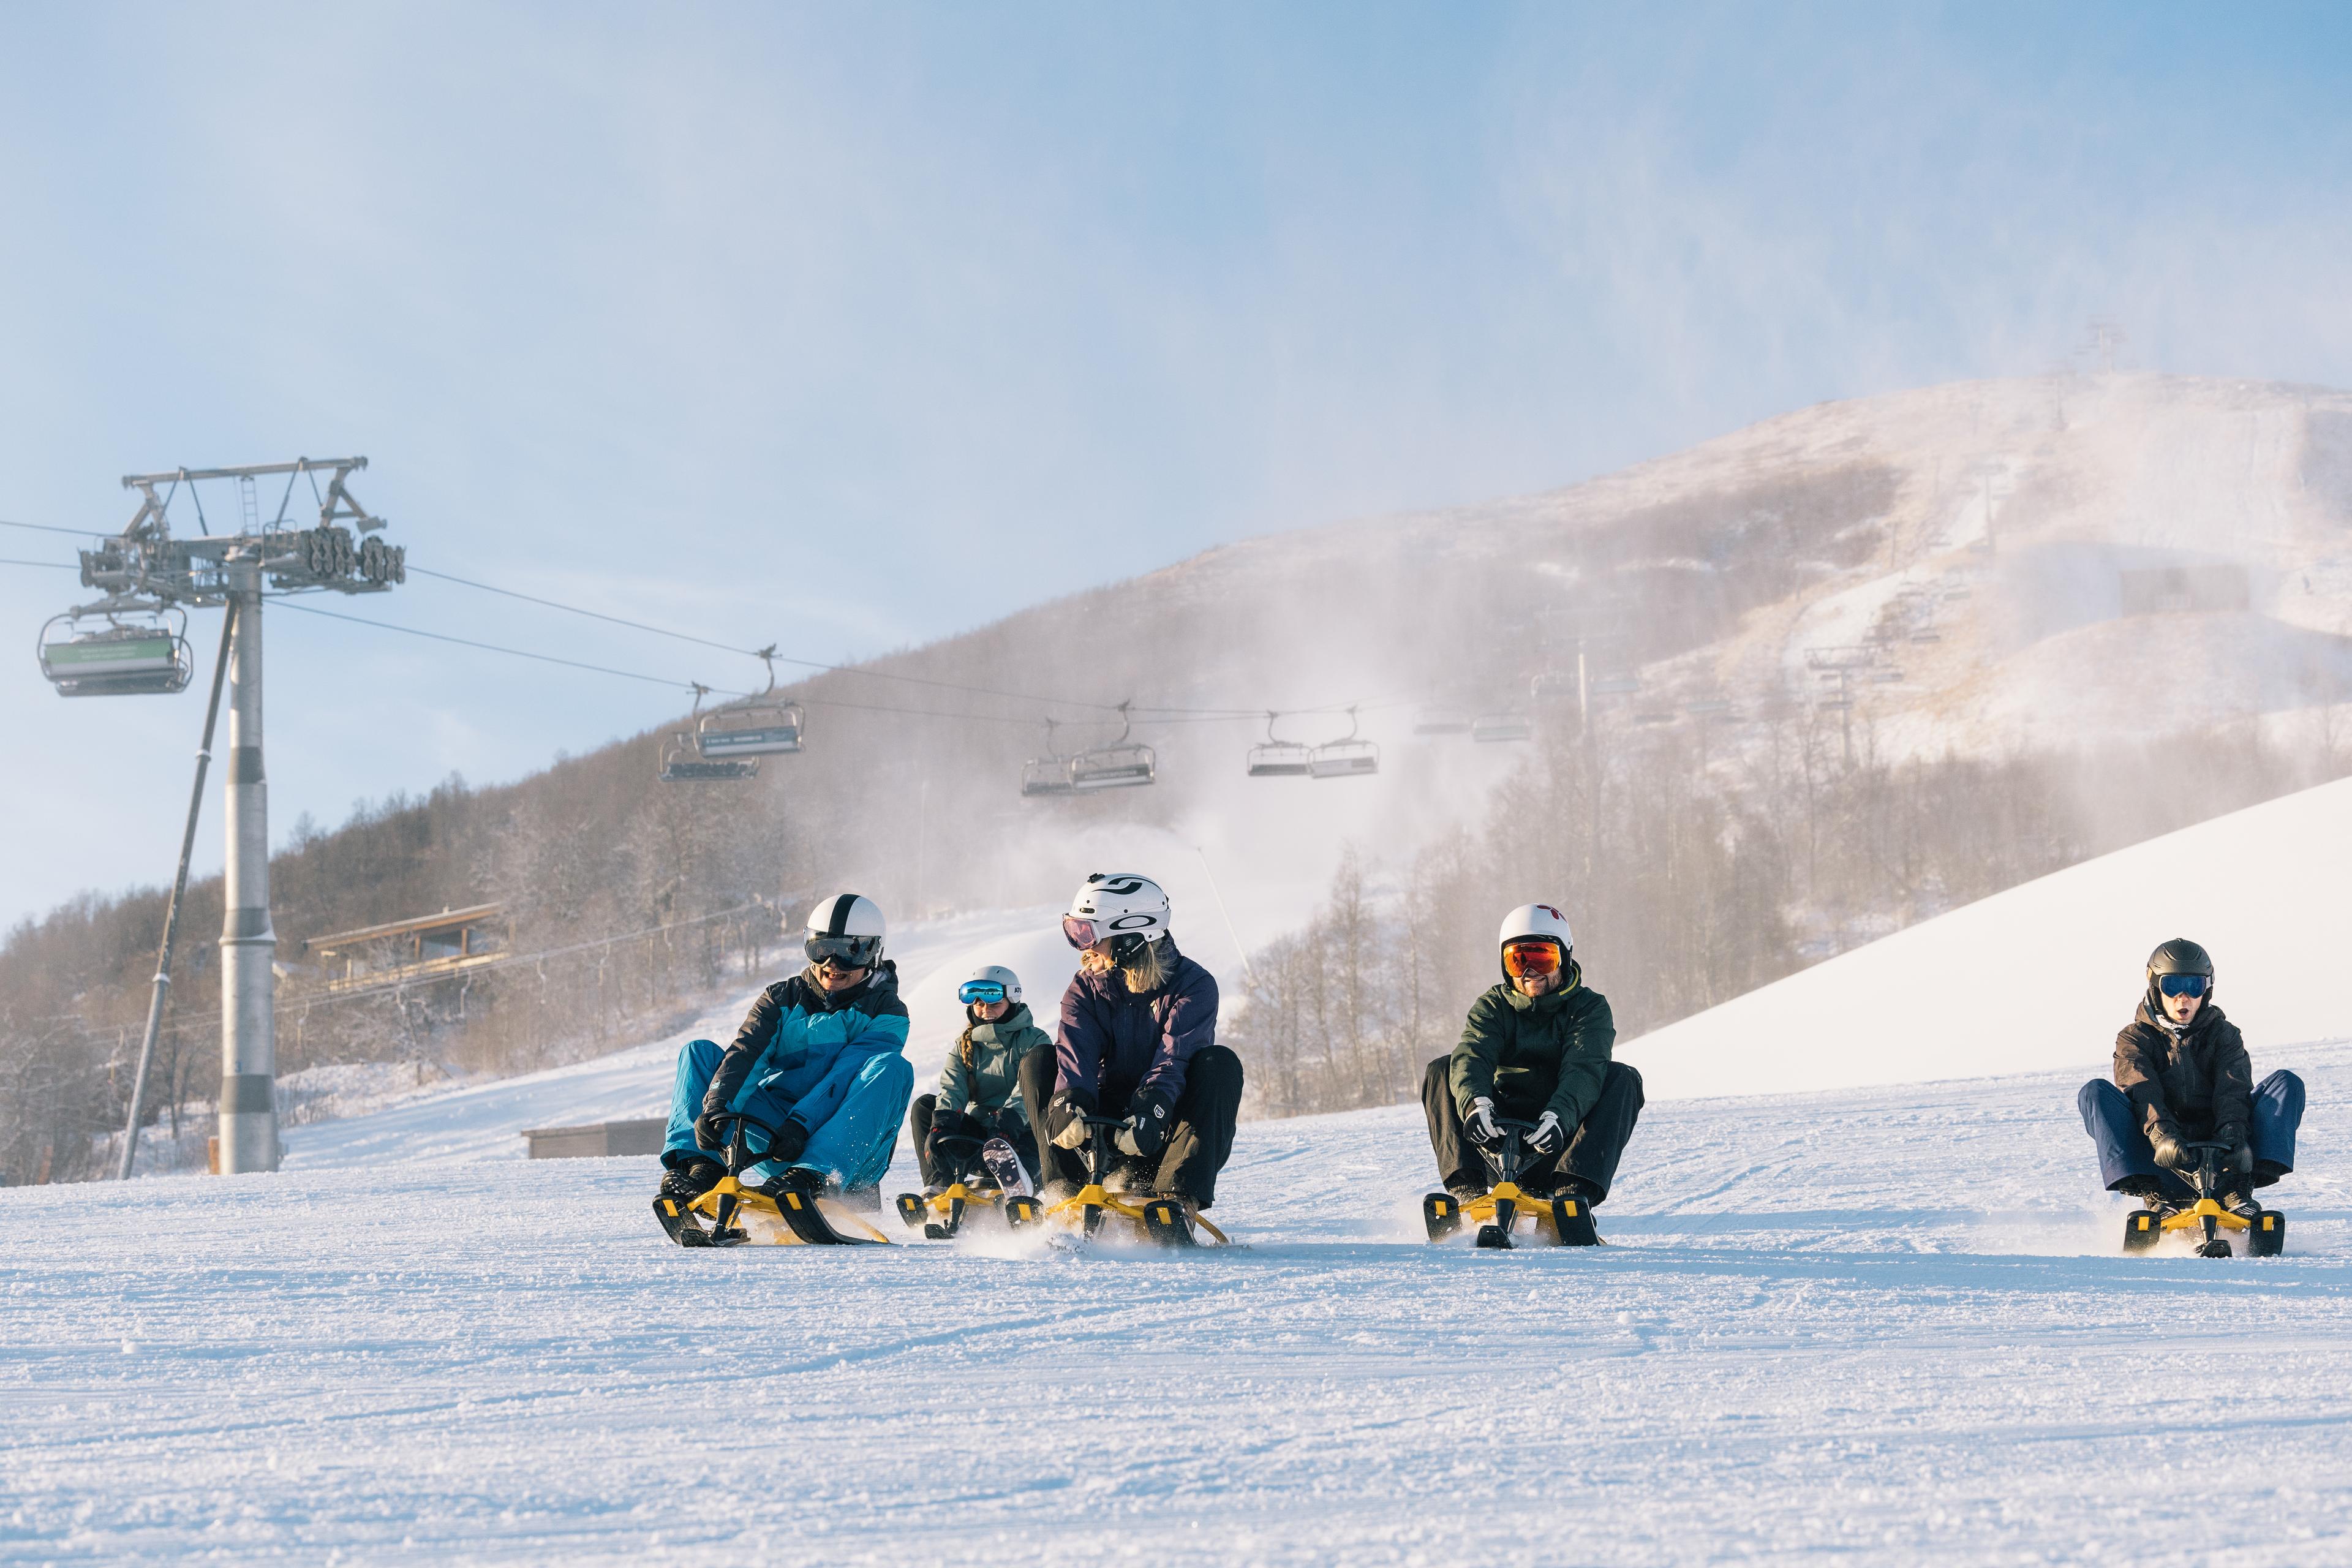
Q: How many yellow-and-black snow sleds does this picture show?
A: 5